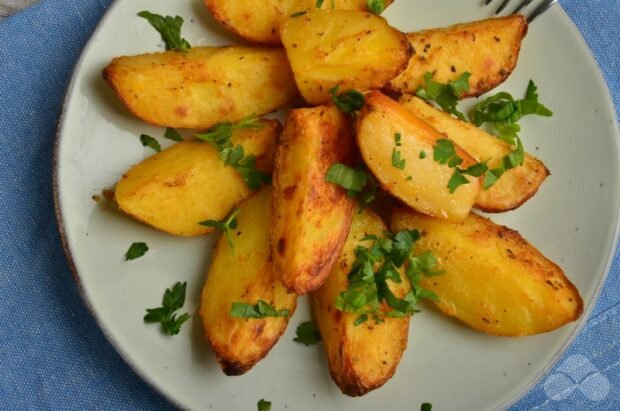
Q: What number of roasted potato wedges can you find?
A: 11